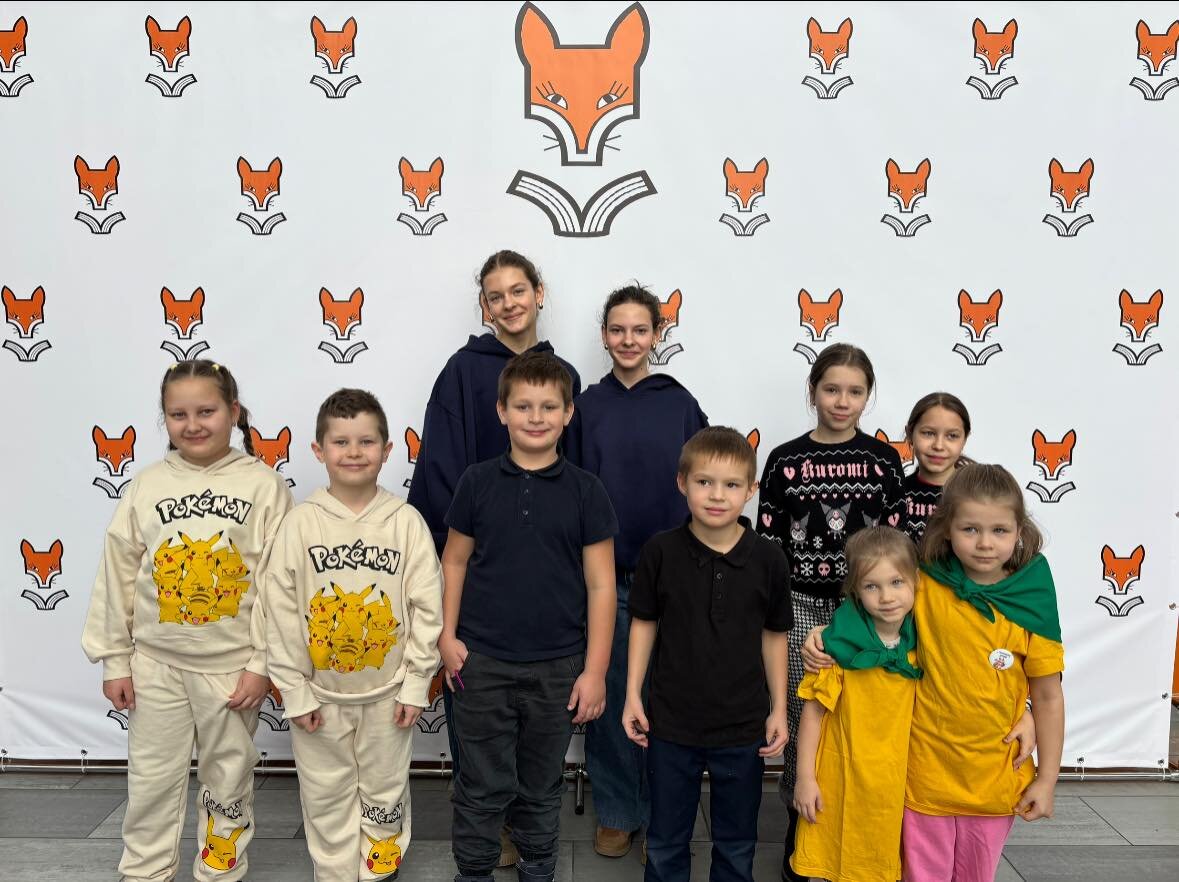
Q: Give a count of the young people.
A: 10